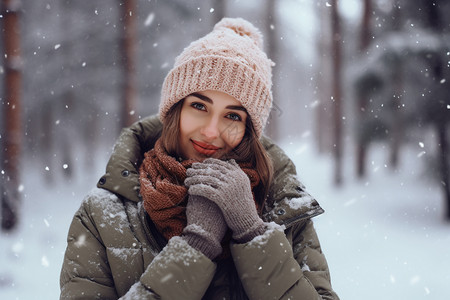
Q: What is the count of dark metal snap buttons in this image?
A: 3